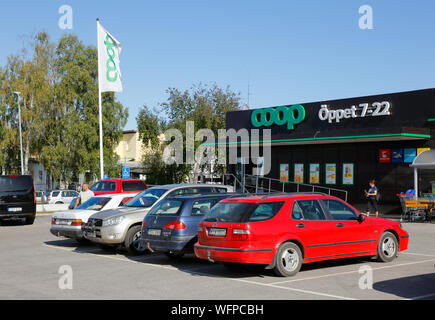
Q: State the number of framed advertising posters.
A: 5